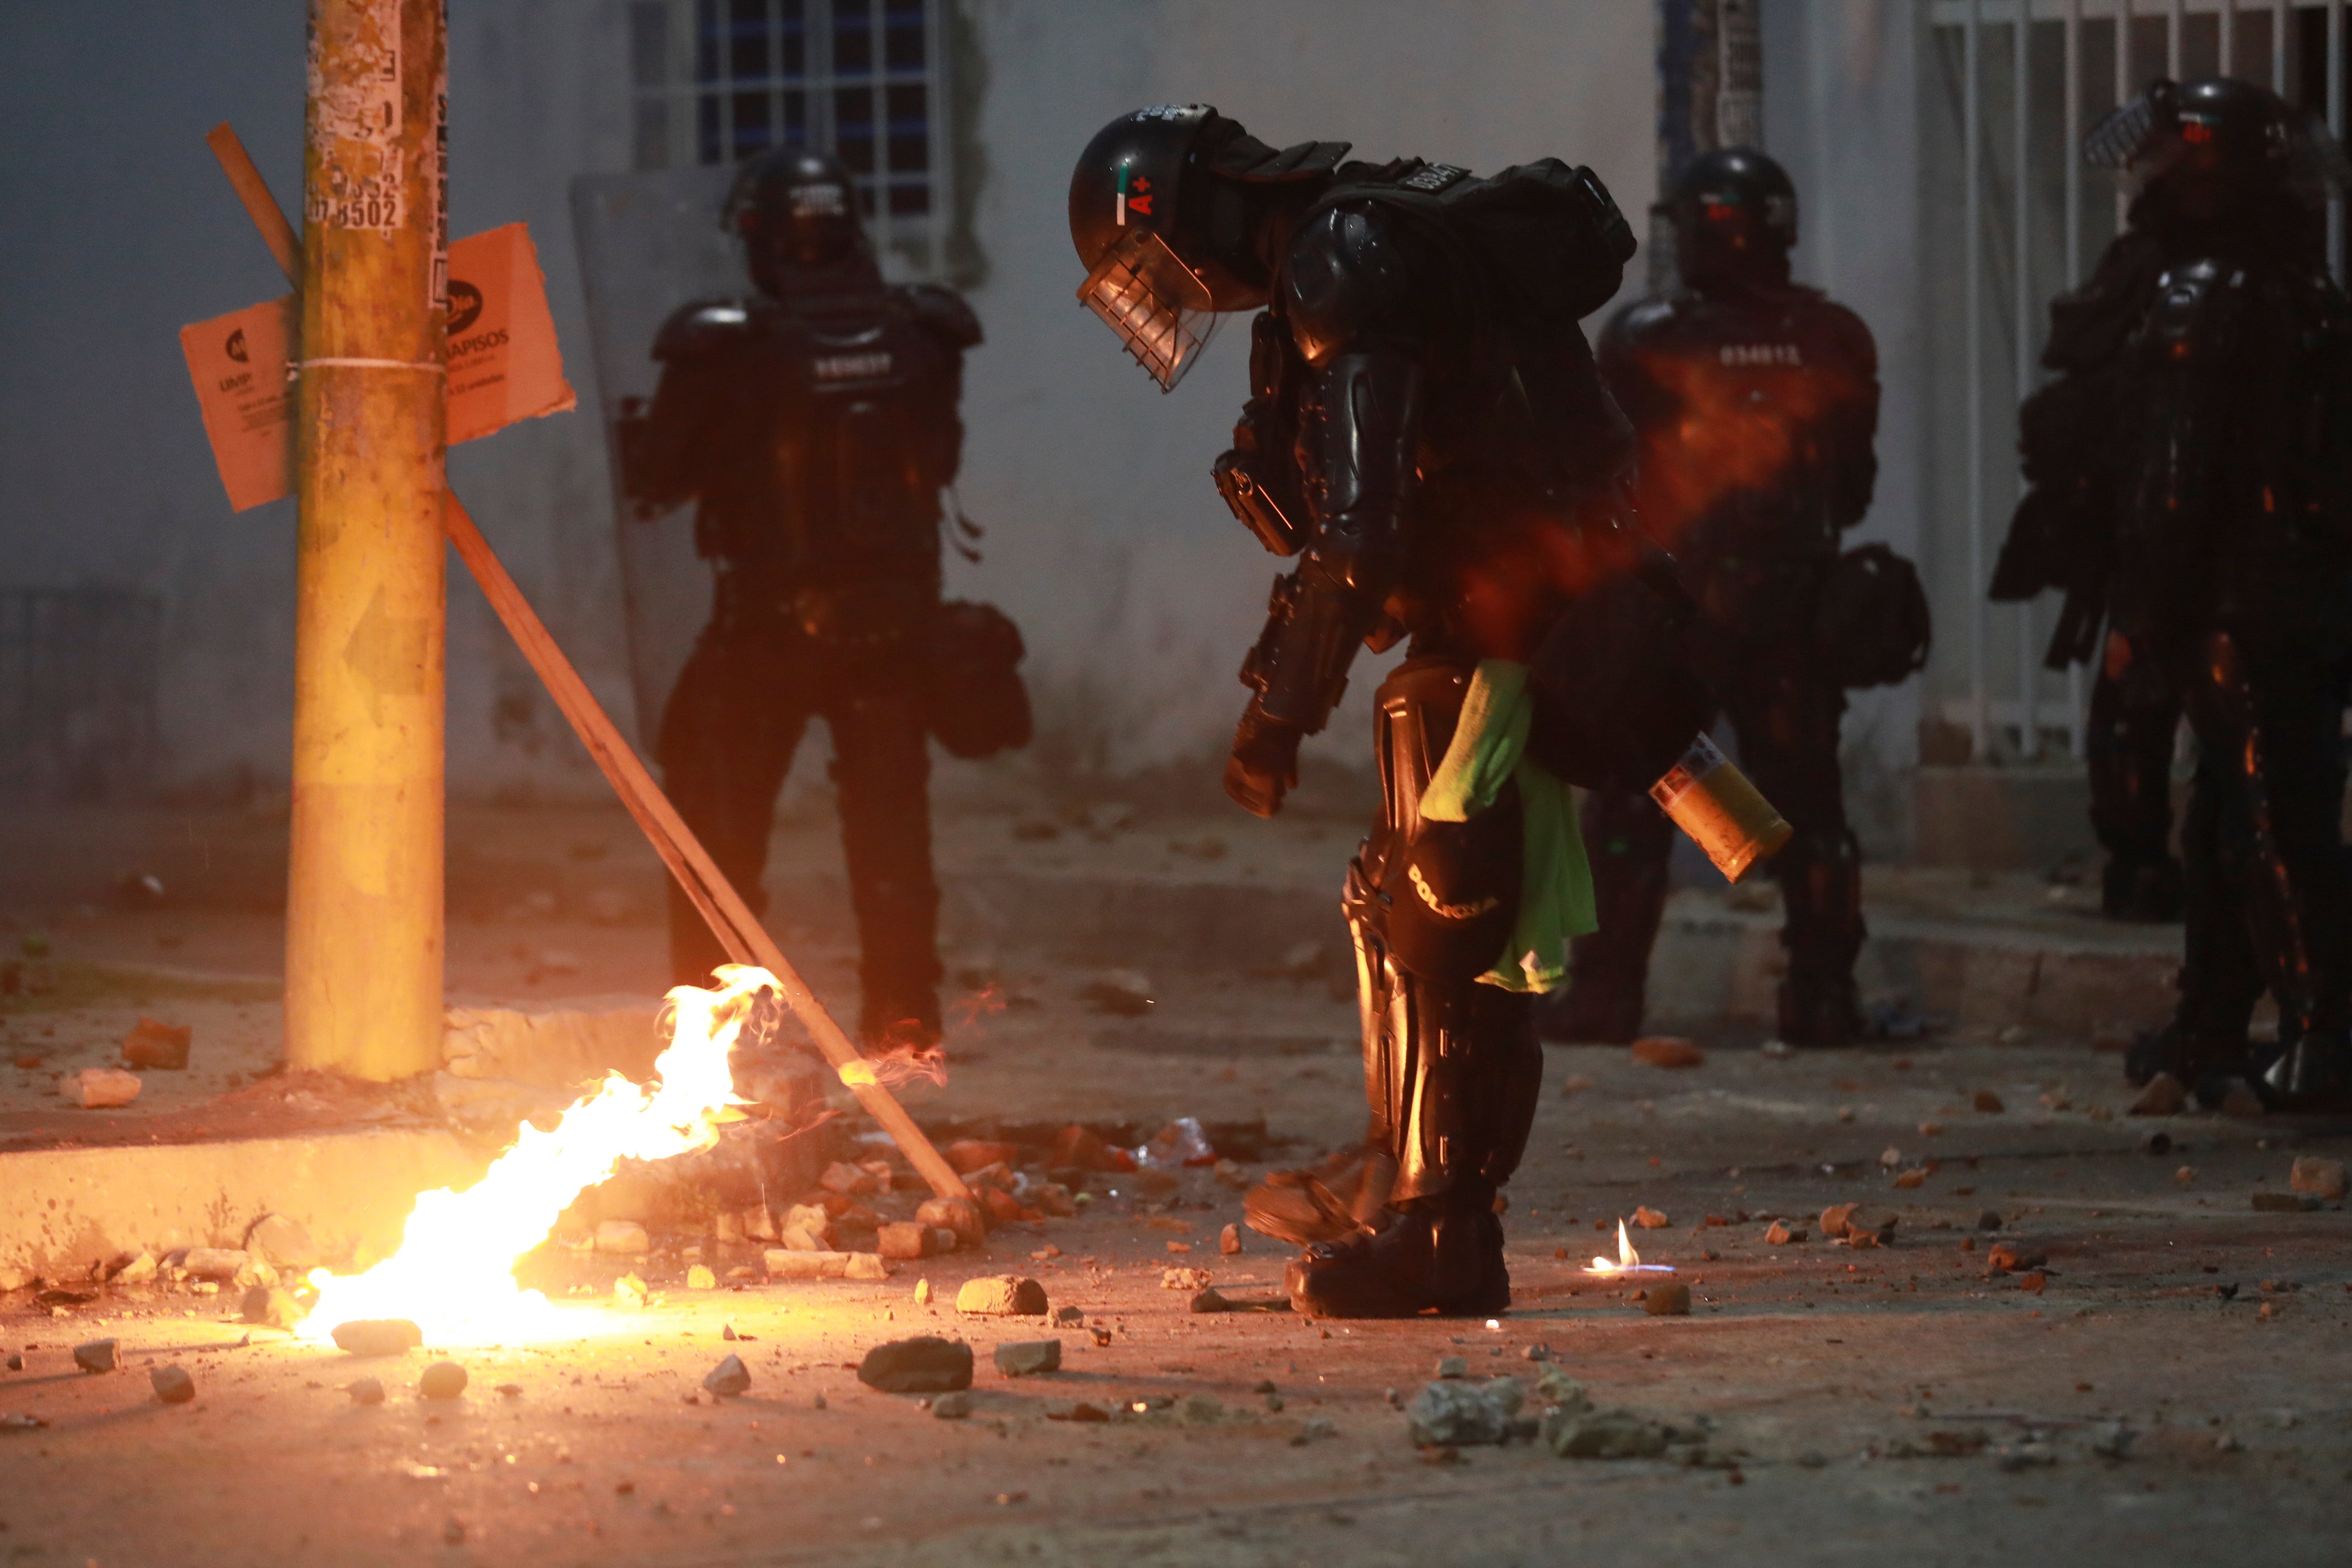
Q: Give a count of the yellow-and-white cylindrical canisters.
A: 1